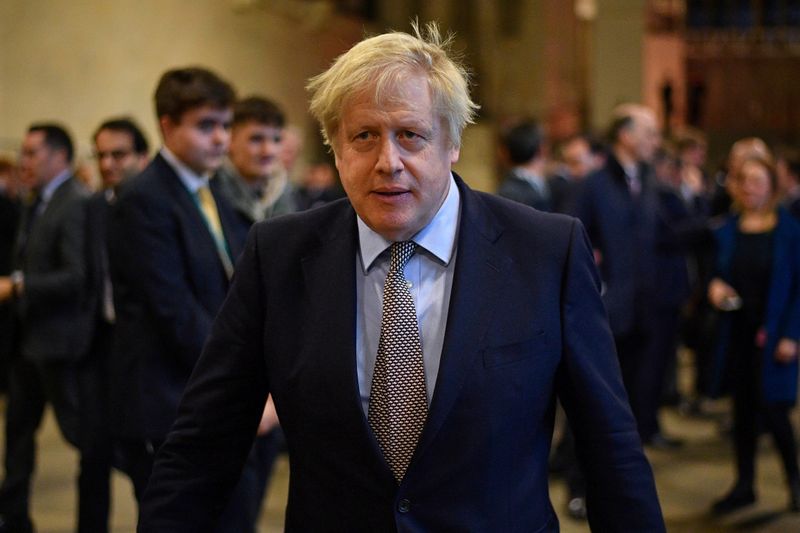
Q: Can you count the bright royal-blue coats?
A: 1